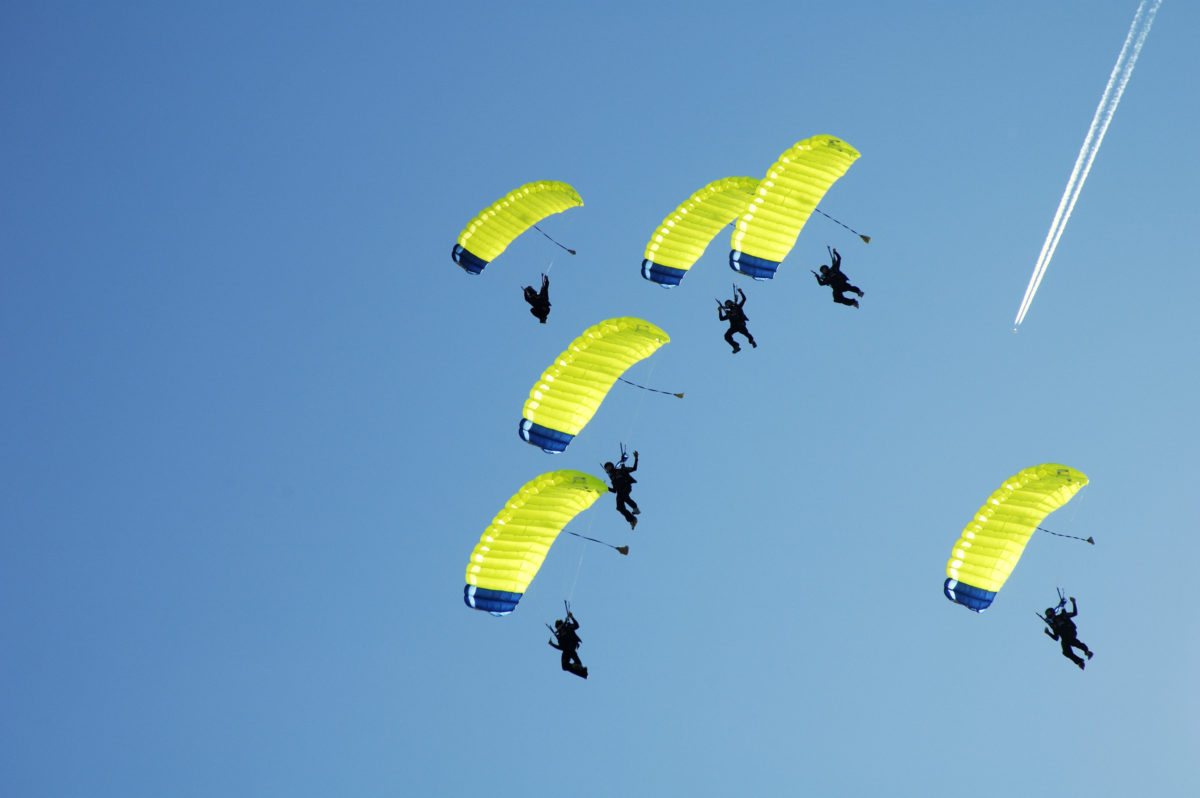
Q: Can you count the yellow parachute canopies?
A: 6